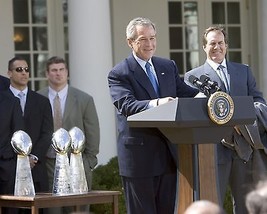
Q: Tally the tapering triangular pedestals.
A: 3